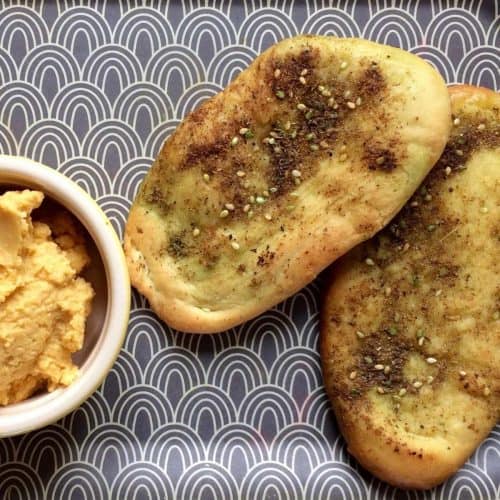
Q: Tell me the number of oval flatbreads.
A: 2